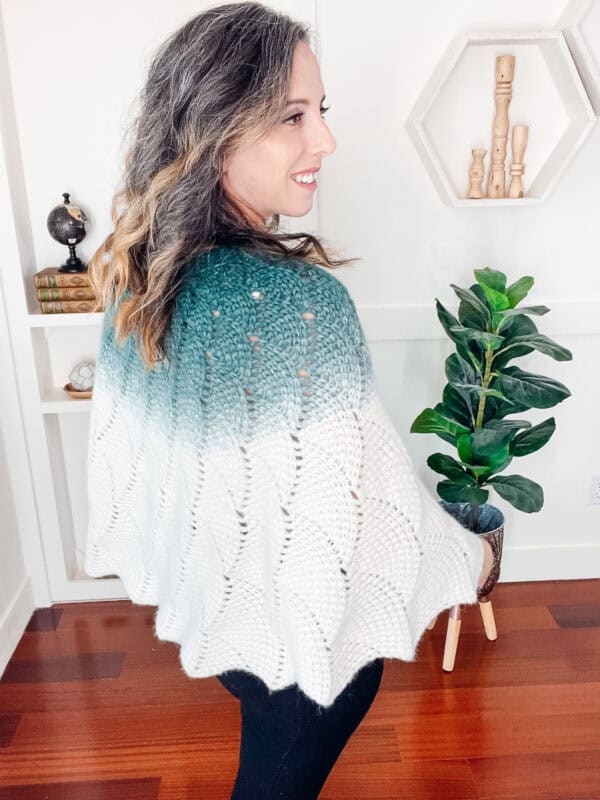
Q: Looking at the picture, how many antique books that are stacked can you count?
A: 3